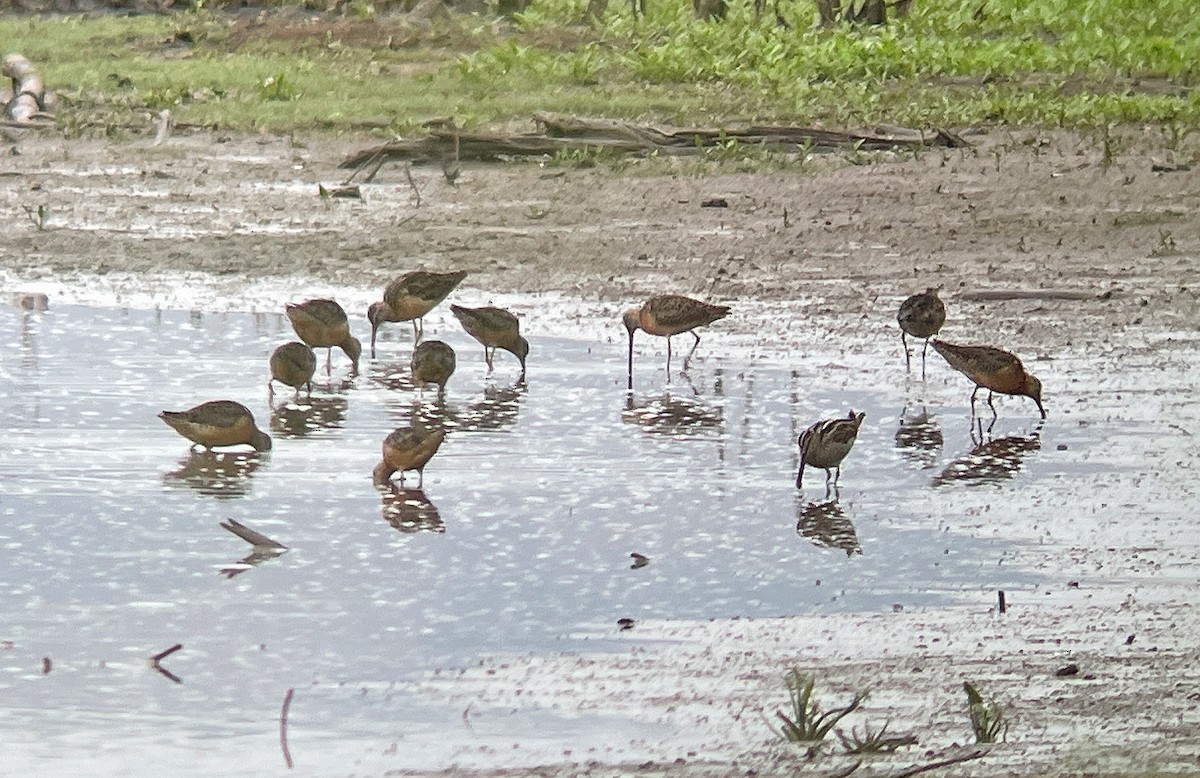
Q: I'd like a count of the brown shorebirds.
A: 11